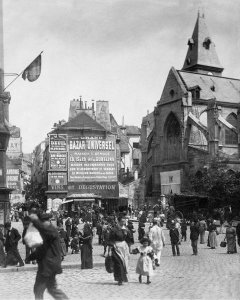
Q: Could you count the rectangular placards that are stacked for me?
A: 3